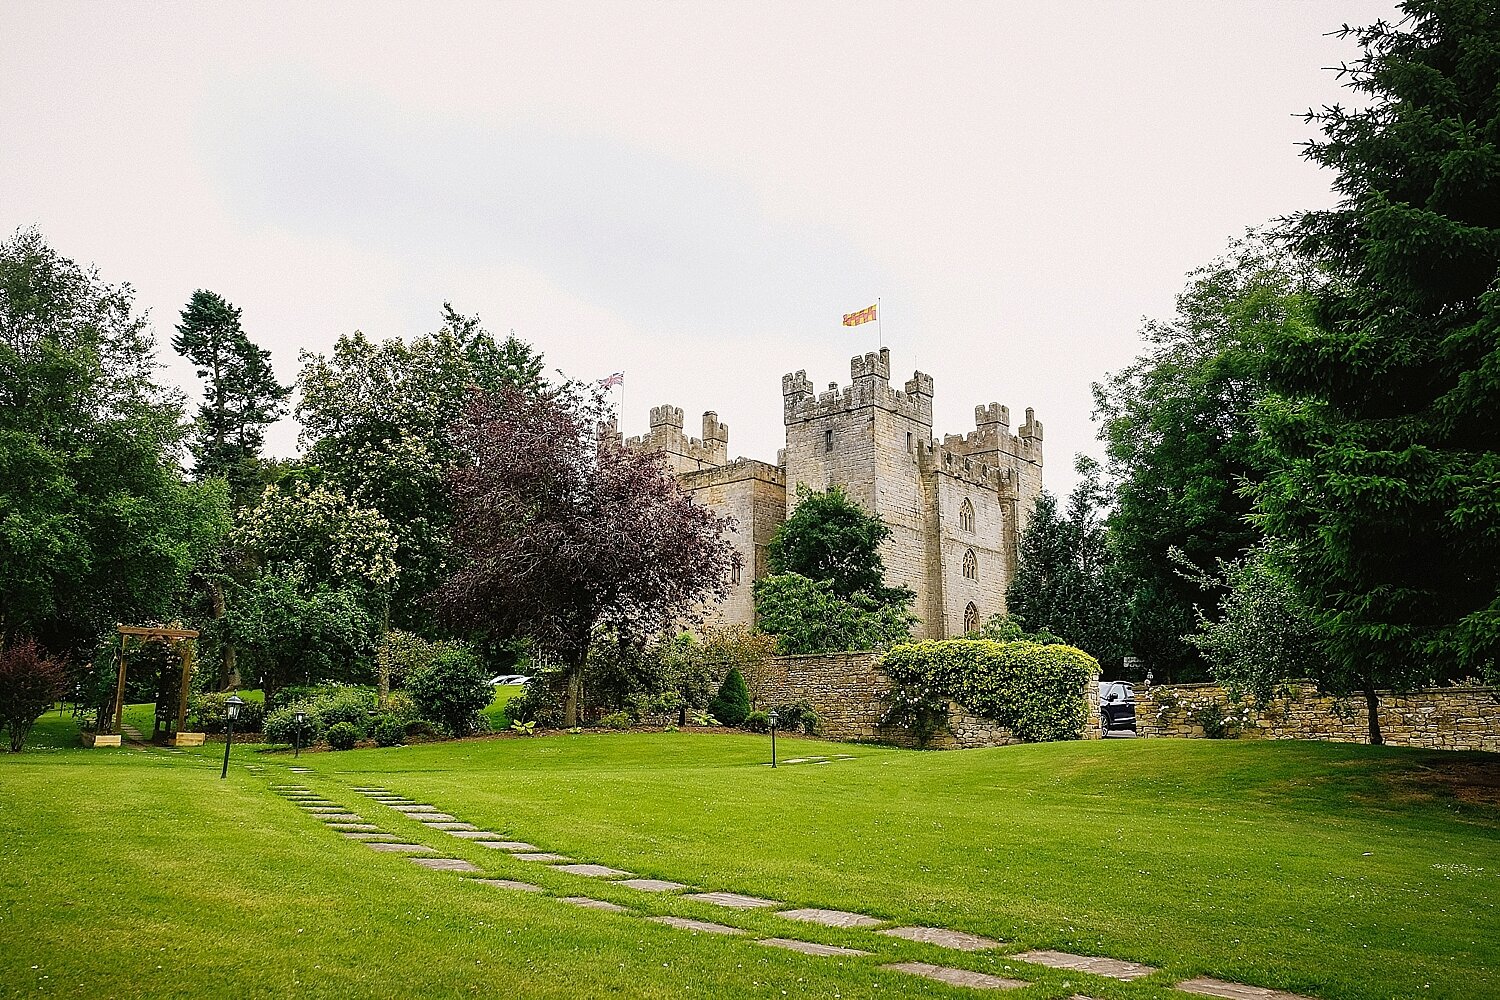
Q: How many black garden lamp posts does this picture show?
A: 3